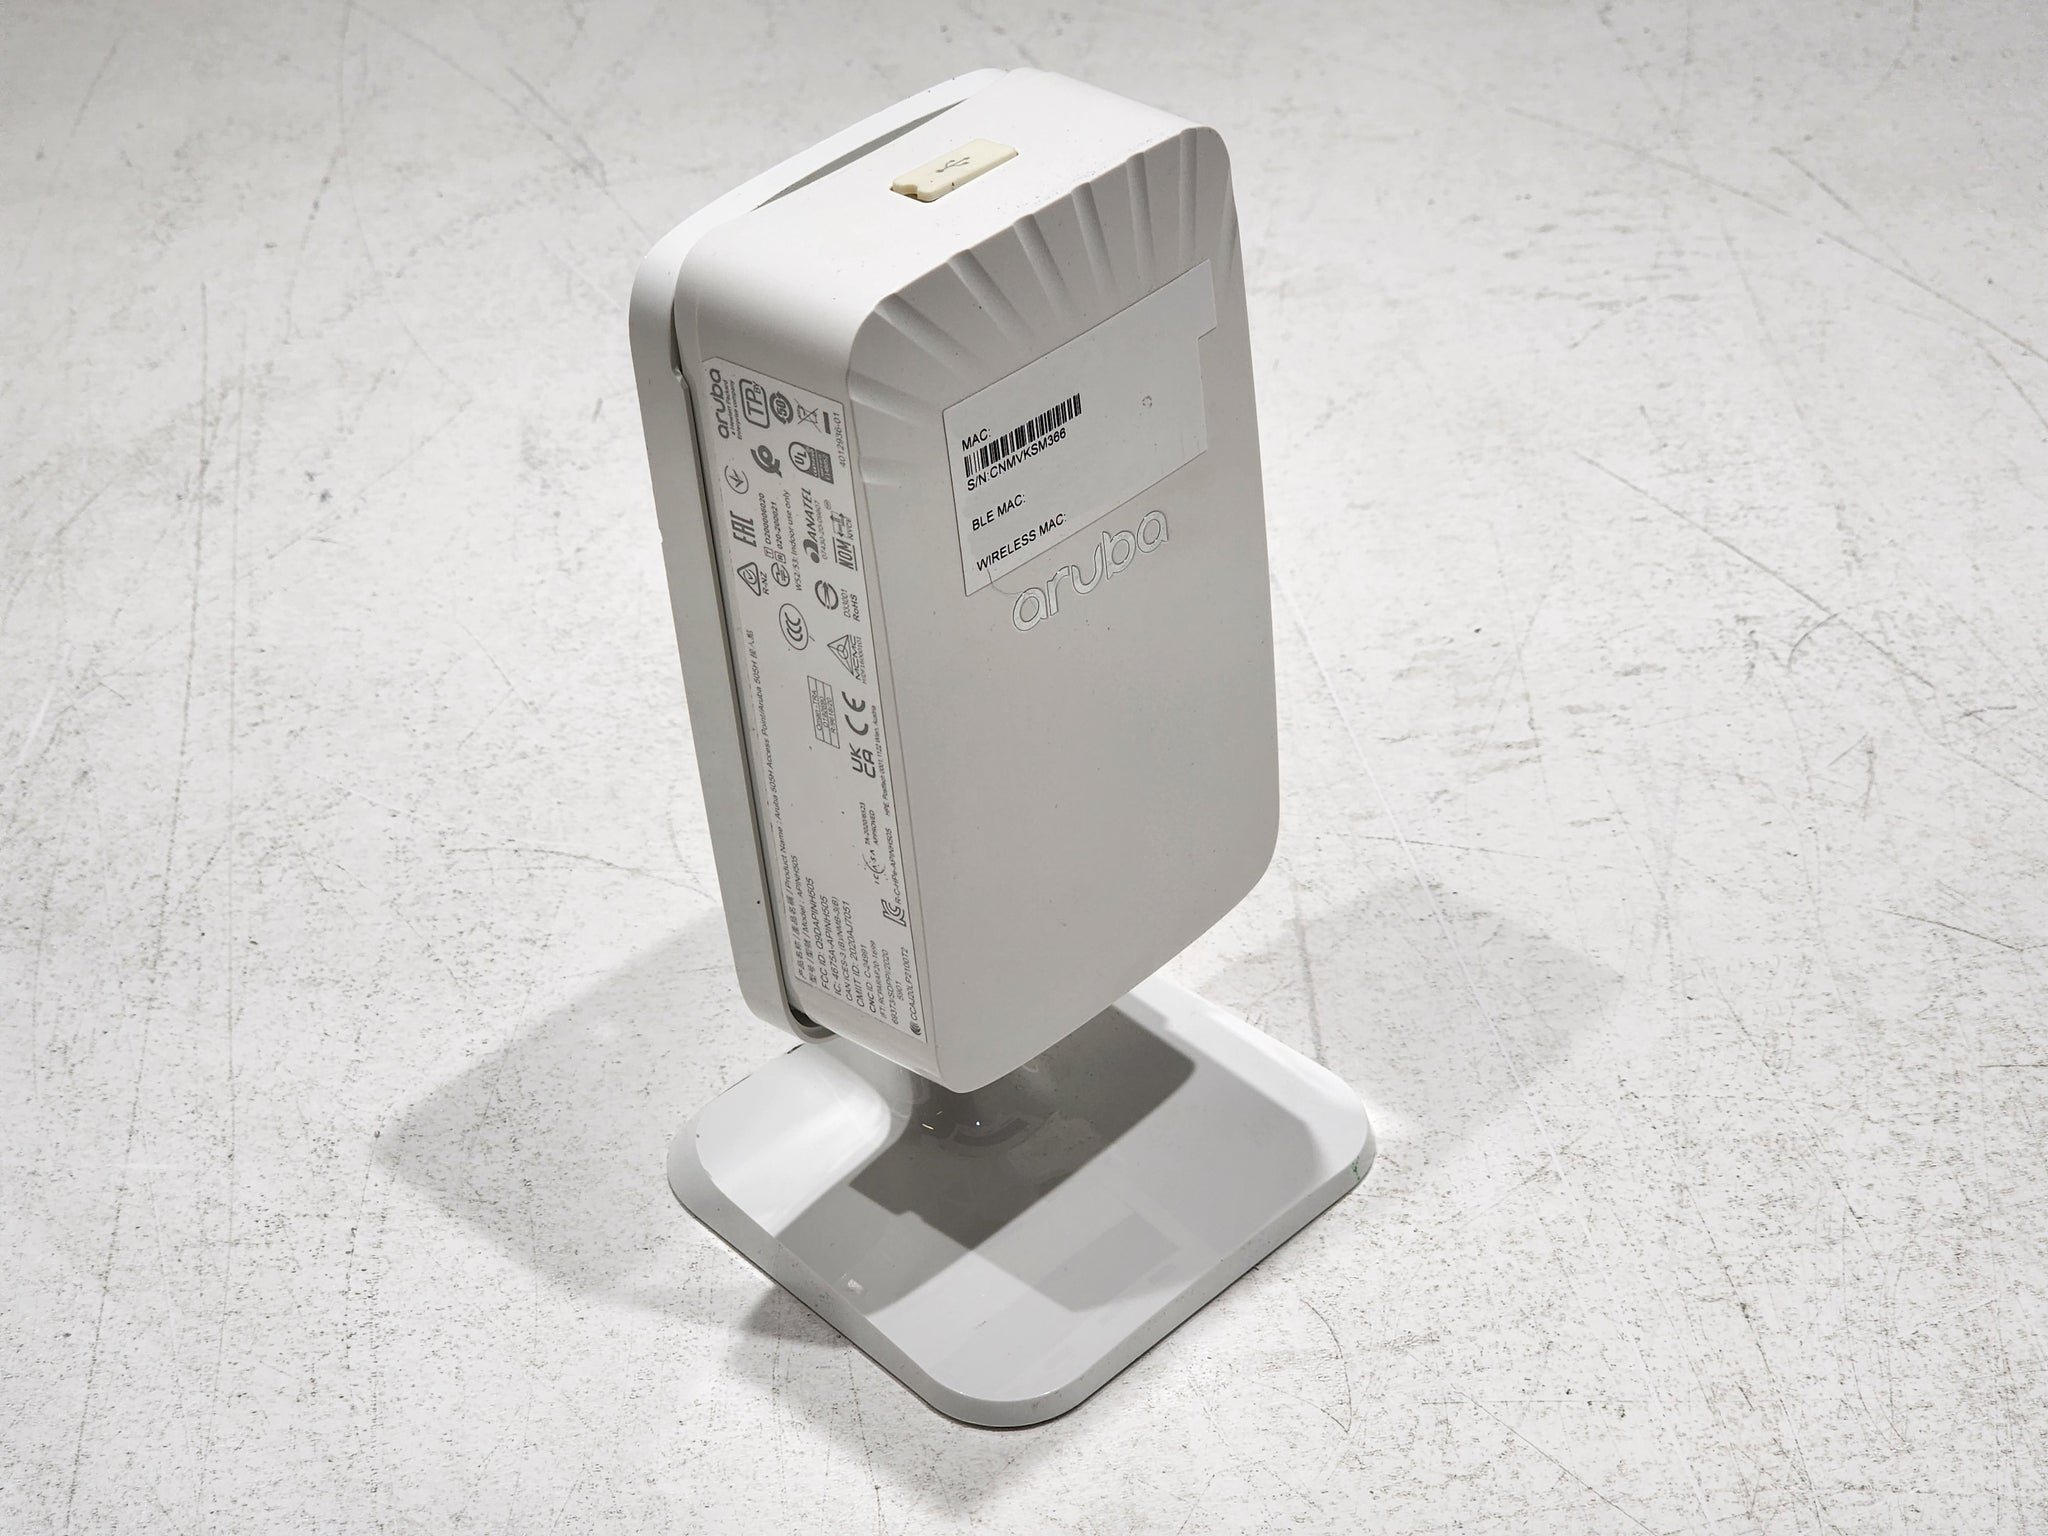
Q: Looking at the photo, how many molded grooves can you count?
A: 9